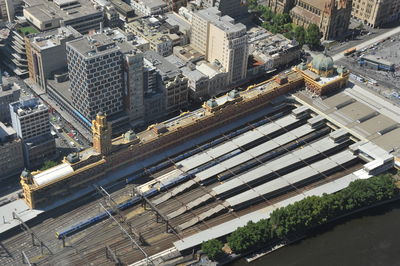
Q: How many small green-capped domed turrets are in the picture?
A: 7